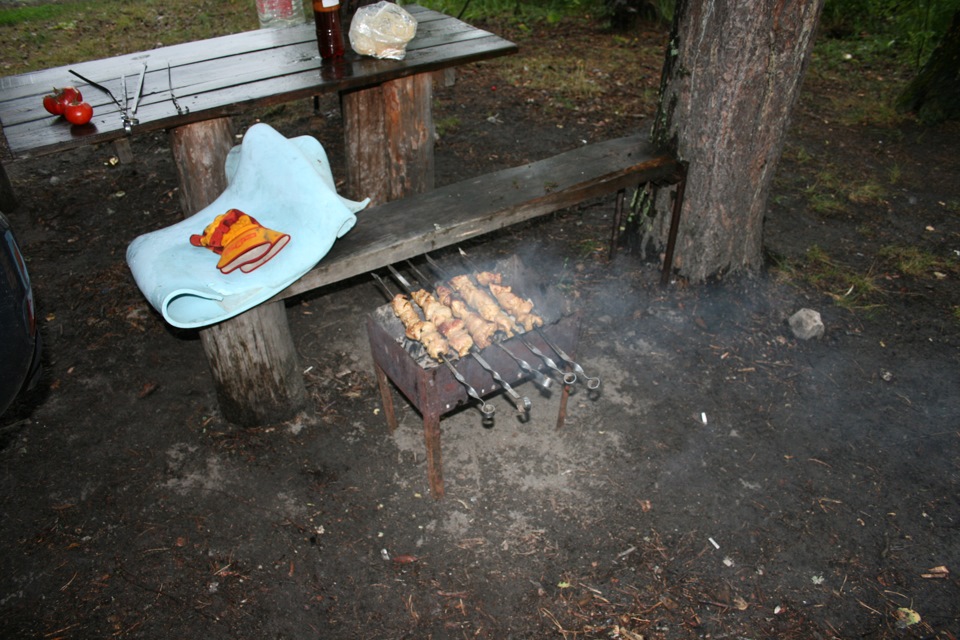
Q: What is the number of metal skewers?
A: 9